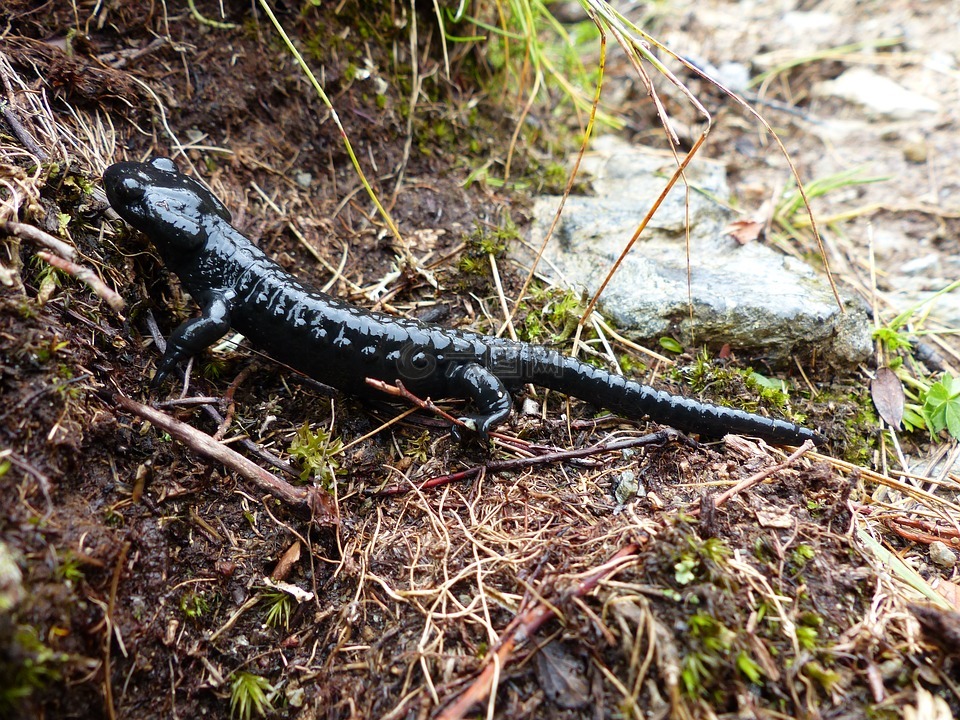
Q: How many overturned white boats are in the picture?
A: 0